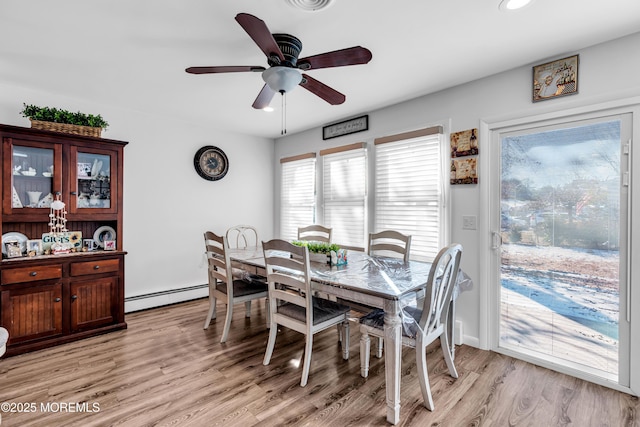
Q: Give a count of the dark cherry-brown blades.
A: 5